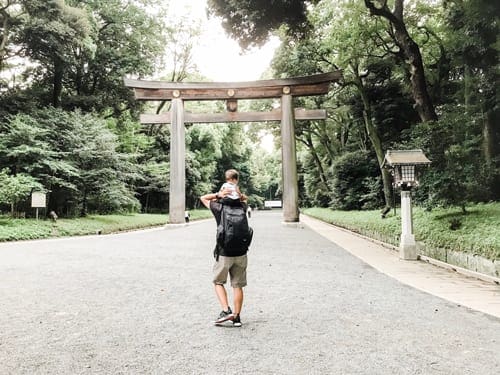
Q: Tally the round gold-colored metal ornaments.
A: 3